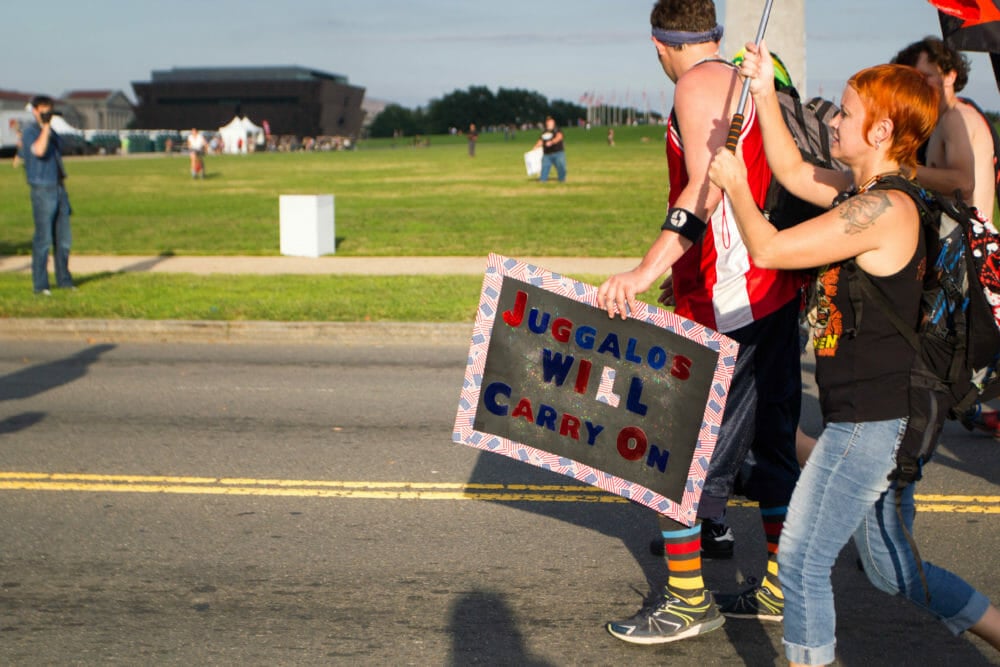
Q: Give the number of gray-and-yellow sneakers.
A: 2